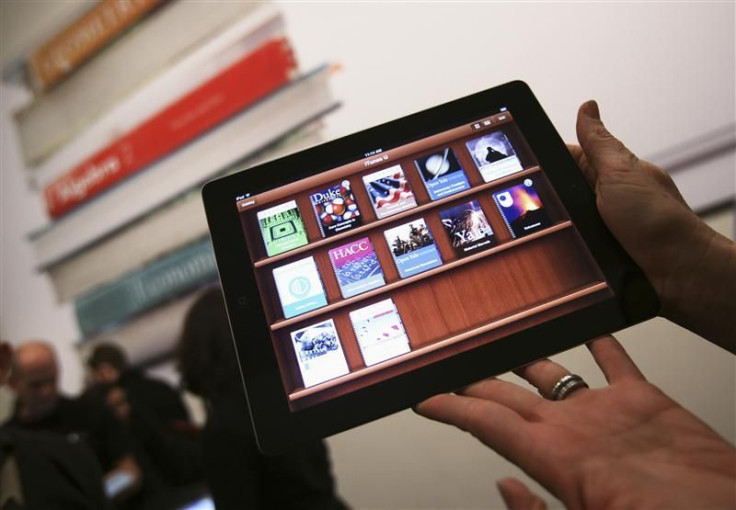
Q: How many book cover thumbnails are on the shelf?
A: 12